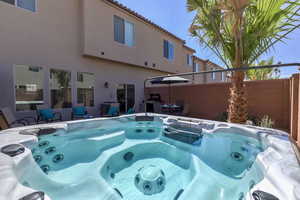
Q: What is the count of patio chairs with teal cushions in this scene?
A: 4